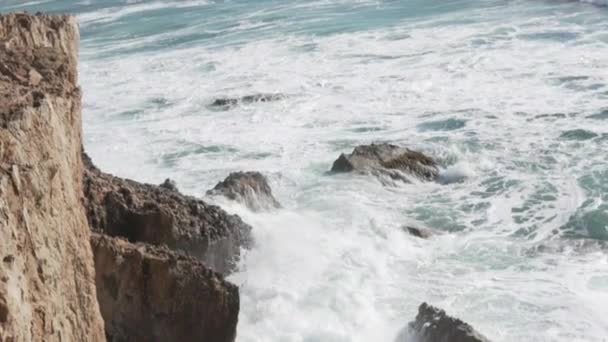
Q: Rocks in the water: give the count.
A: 5